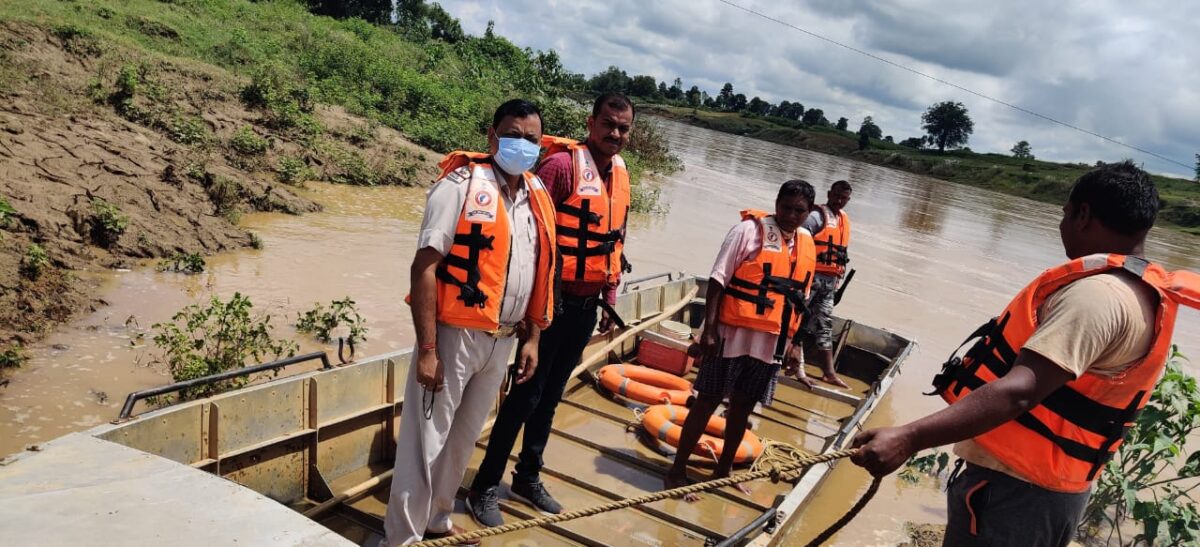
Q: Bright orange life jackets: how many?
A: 5